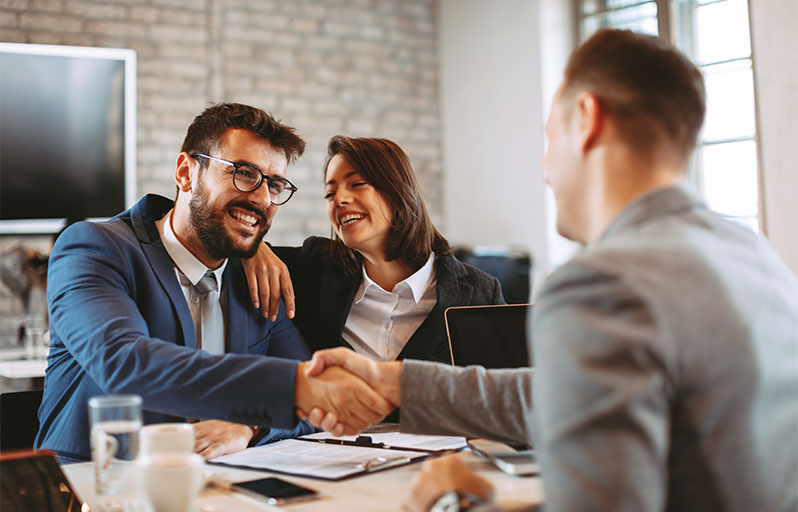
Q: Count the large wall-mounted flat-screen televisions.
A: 1